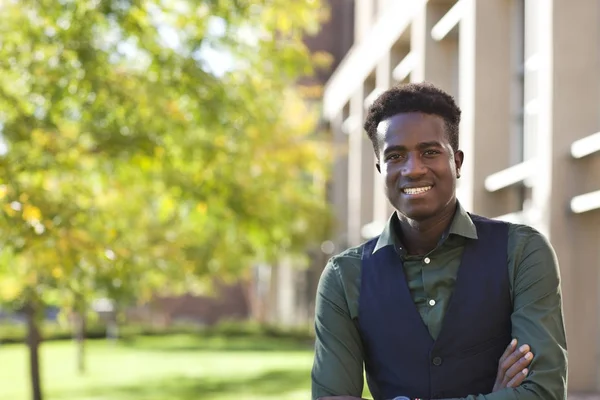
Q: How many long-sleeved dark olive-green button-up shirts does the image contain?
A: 1